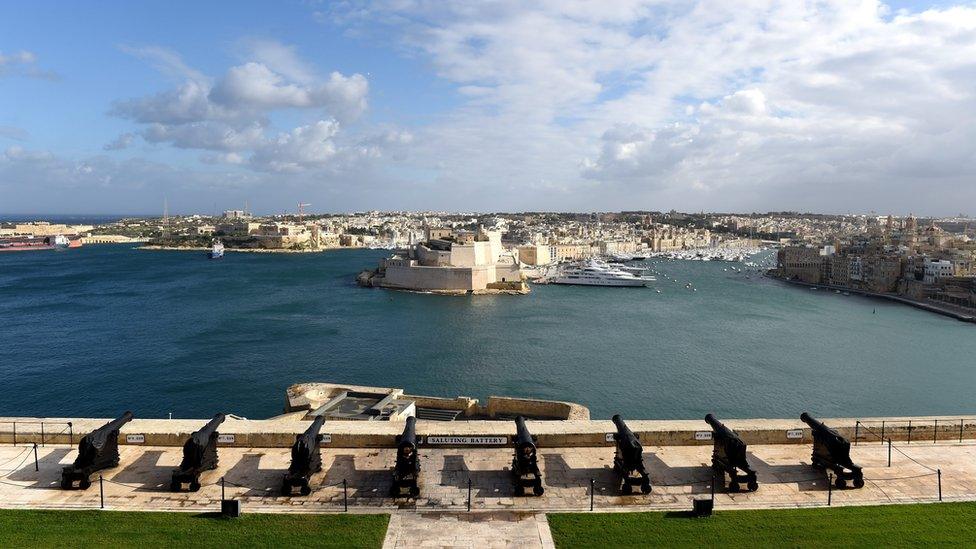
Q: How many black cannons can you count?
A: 8